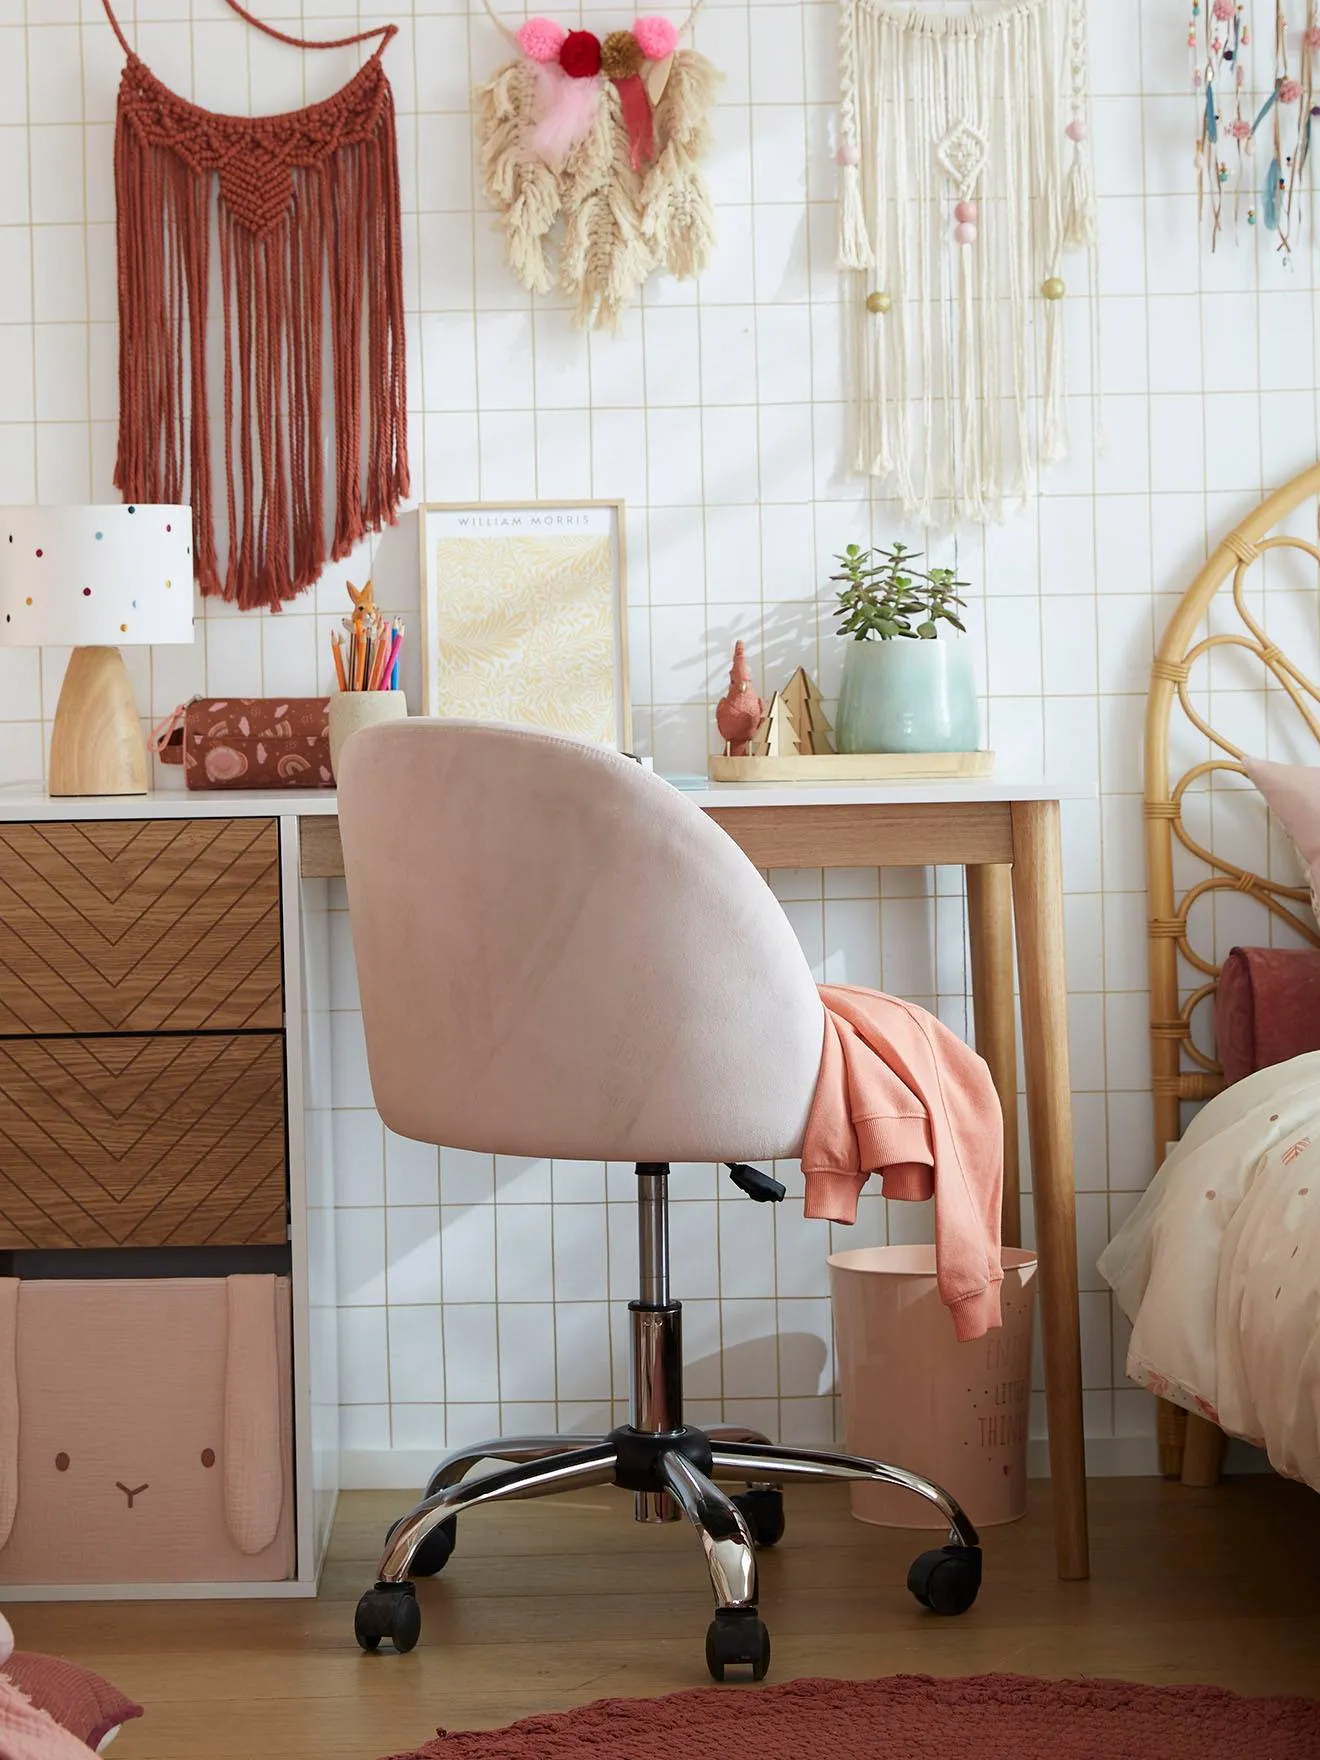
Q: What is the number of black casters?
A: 5